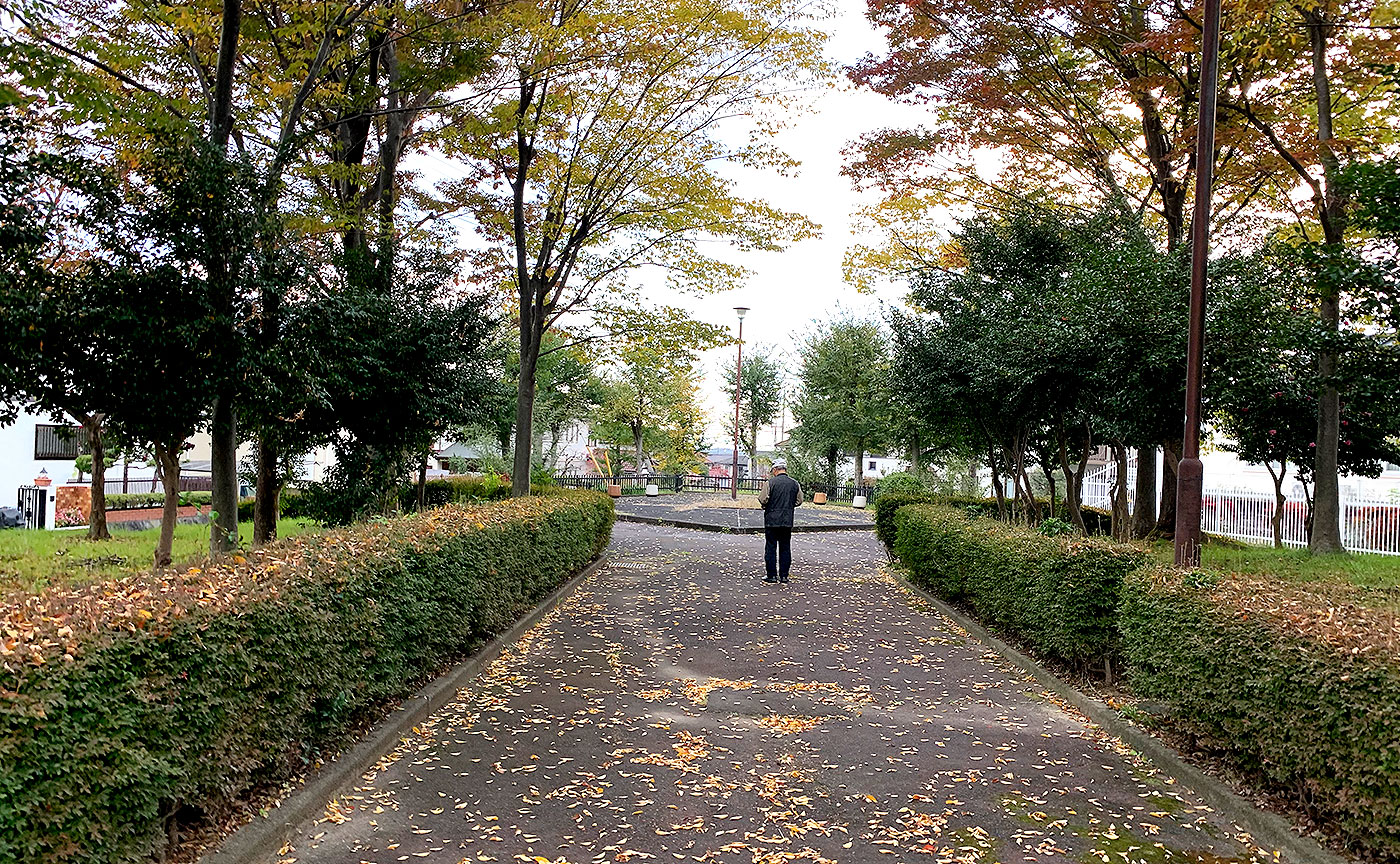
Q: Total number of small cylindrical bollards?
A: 4